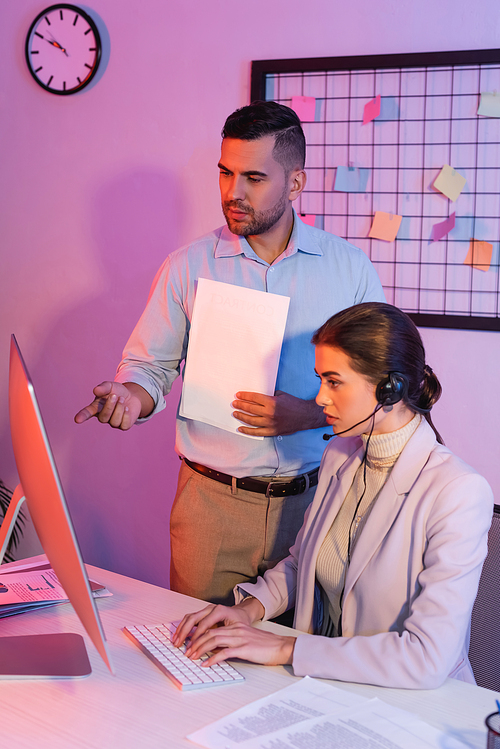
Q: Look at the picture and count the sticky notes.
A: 9